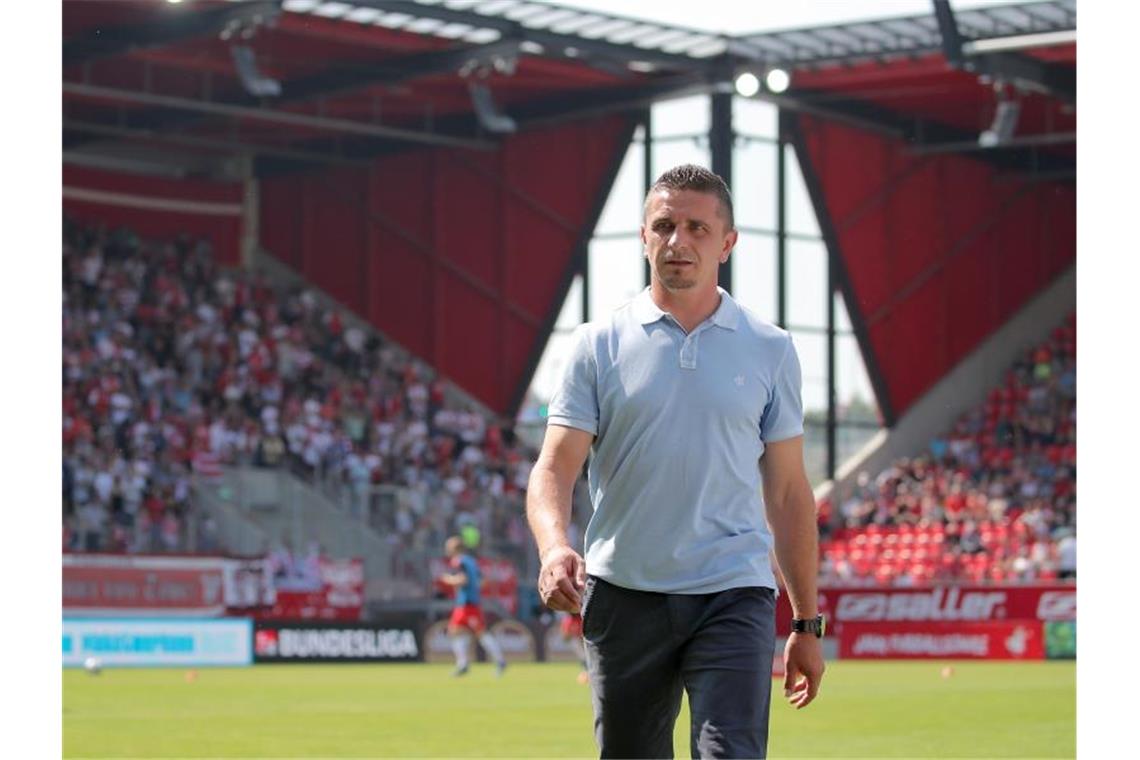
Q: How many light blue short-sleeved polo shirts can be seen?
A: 1